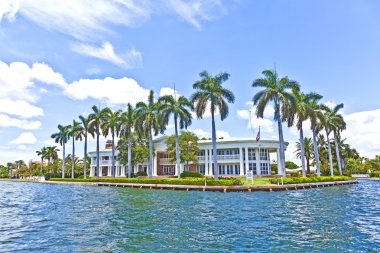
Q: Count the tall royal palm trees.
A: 14